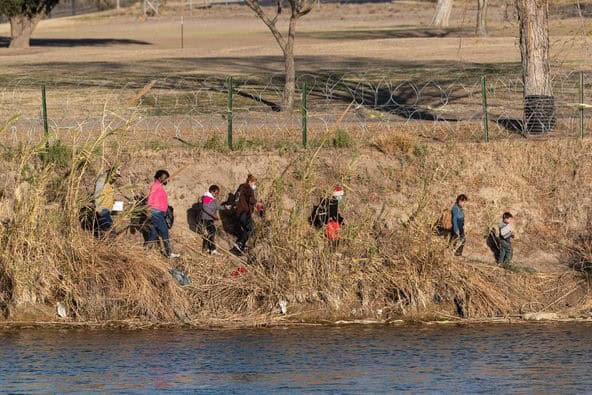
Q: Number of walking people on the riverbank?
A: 7